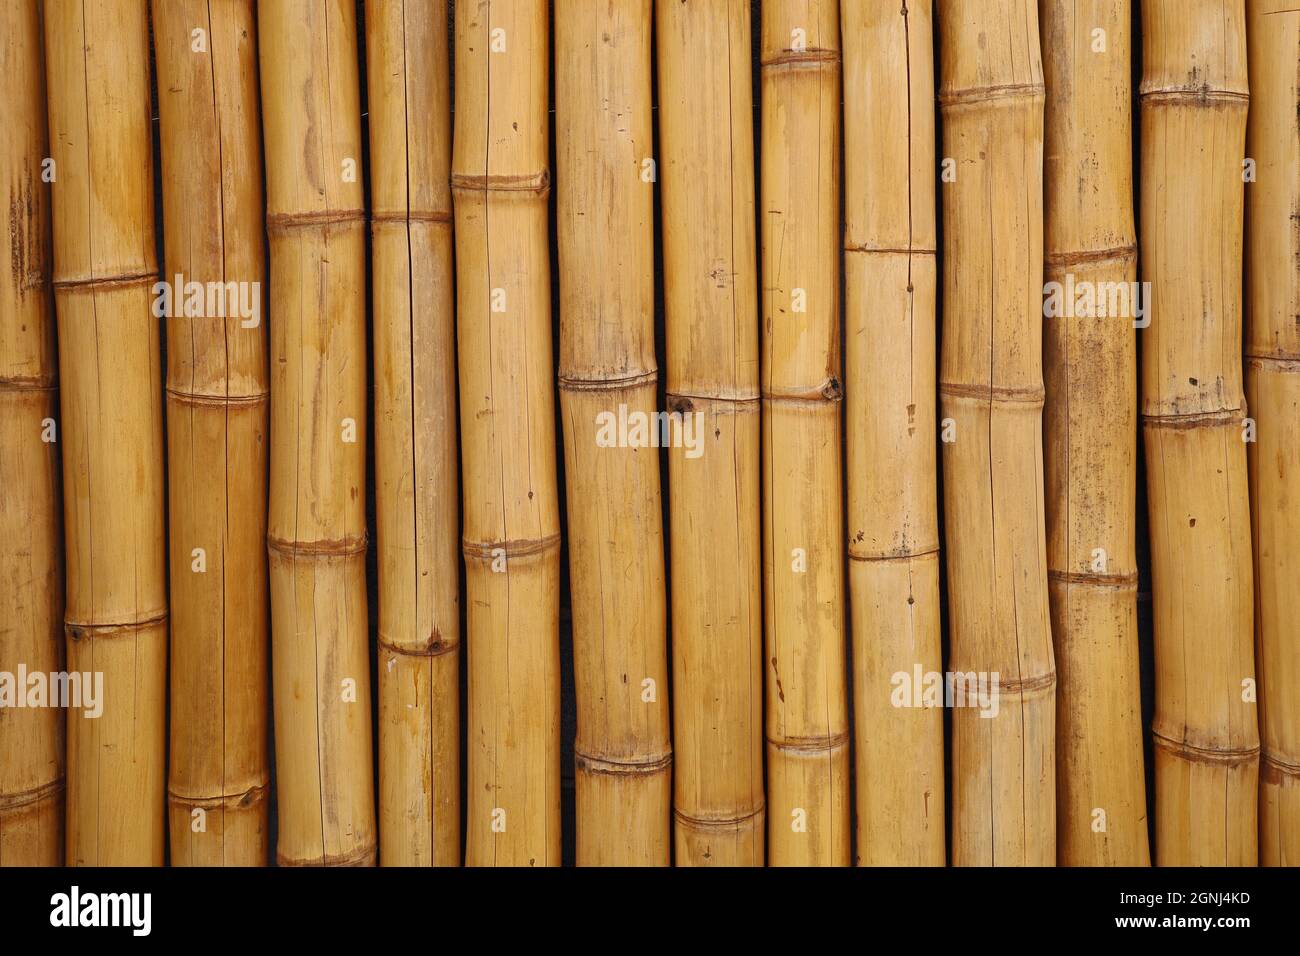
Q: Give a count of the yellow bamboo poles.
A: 14